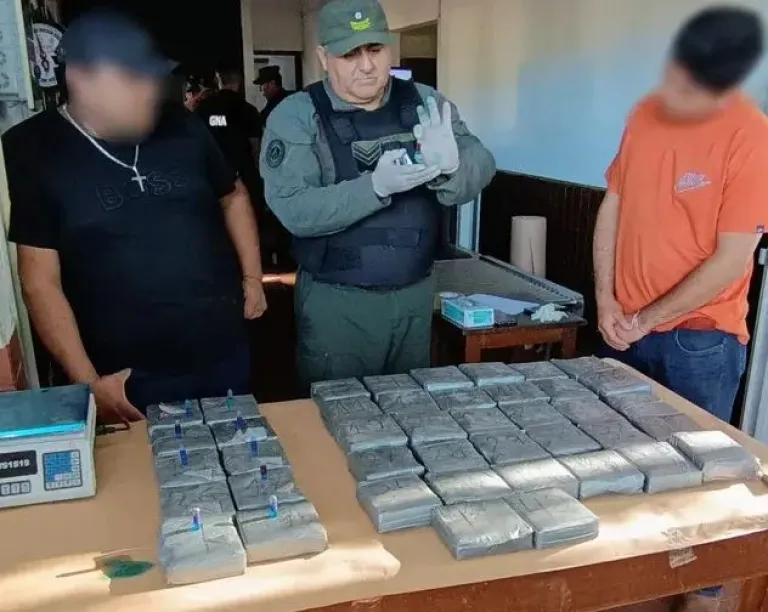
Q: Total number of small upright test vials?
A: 9